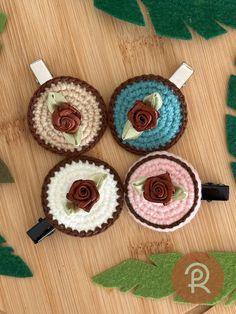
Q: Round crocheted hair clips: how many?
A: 4